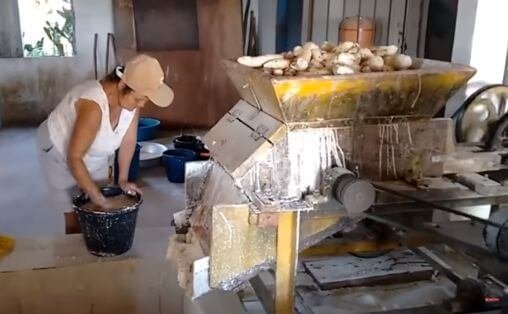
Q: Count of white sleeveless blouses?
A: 1